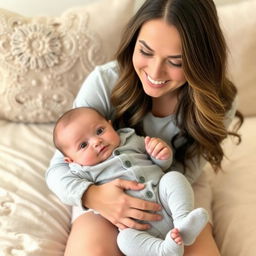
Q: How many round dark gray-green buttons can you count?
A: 4